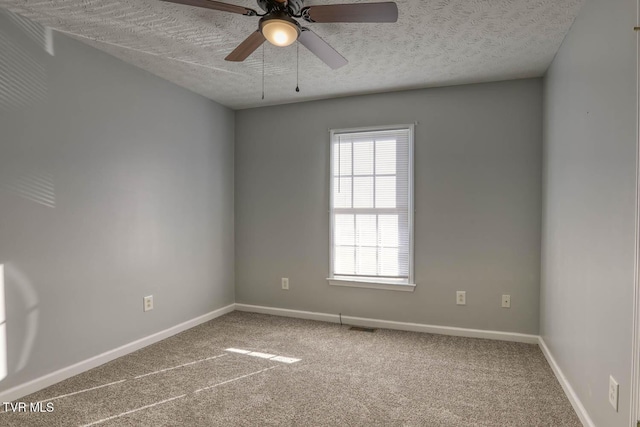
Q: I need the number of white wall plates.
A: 5